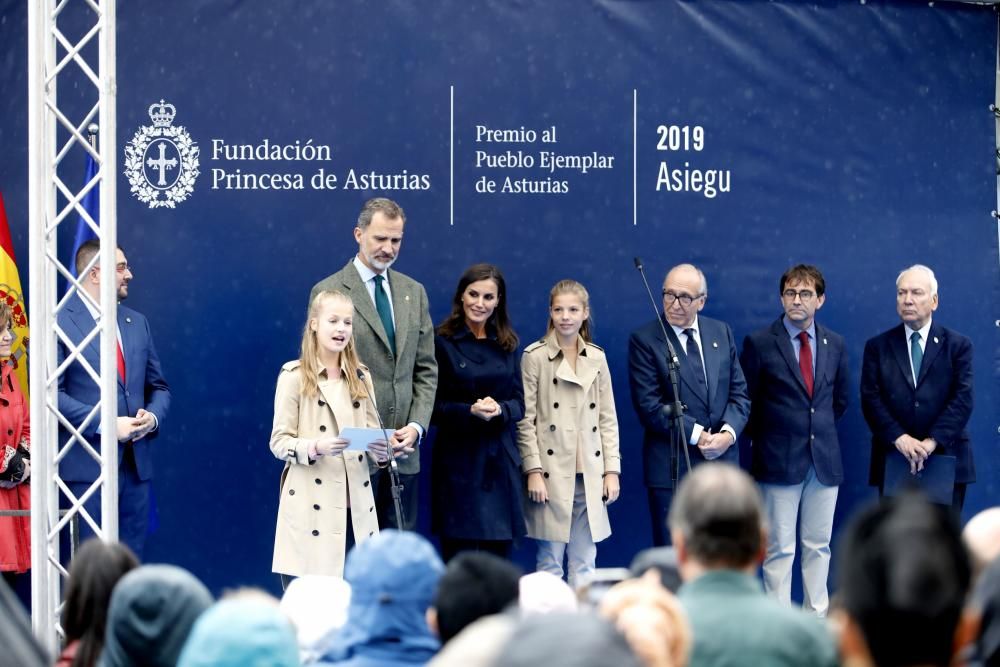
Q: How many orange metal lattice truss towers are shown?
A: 0